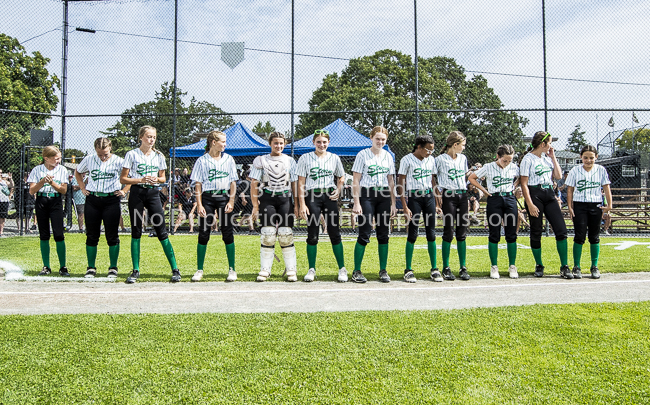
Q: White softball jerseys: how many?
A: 12